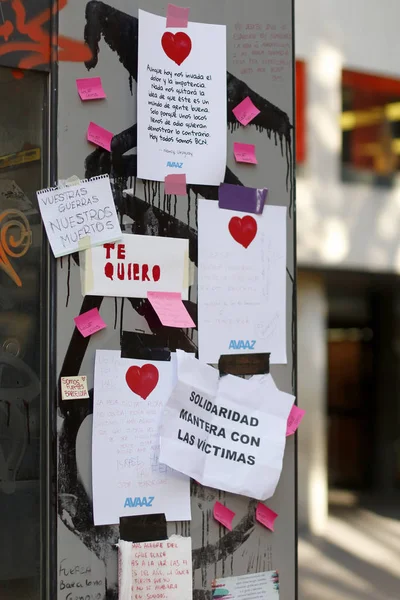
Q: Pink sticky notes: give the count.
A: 9